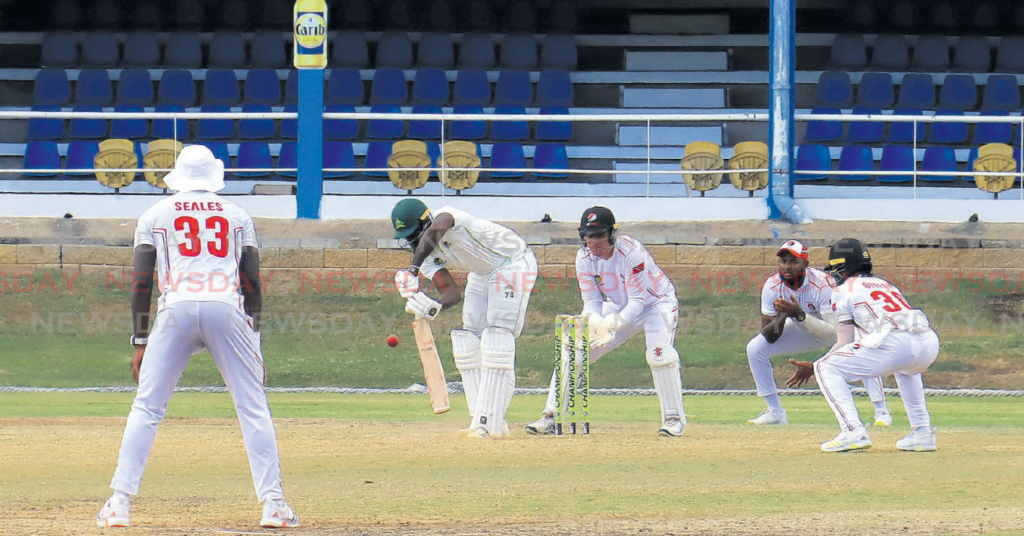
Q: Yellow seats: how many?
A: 7